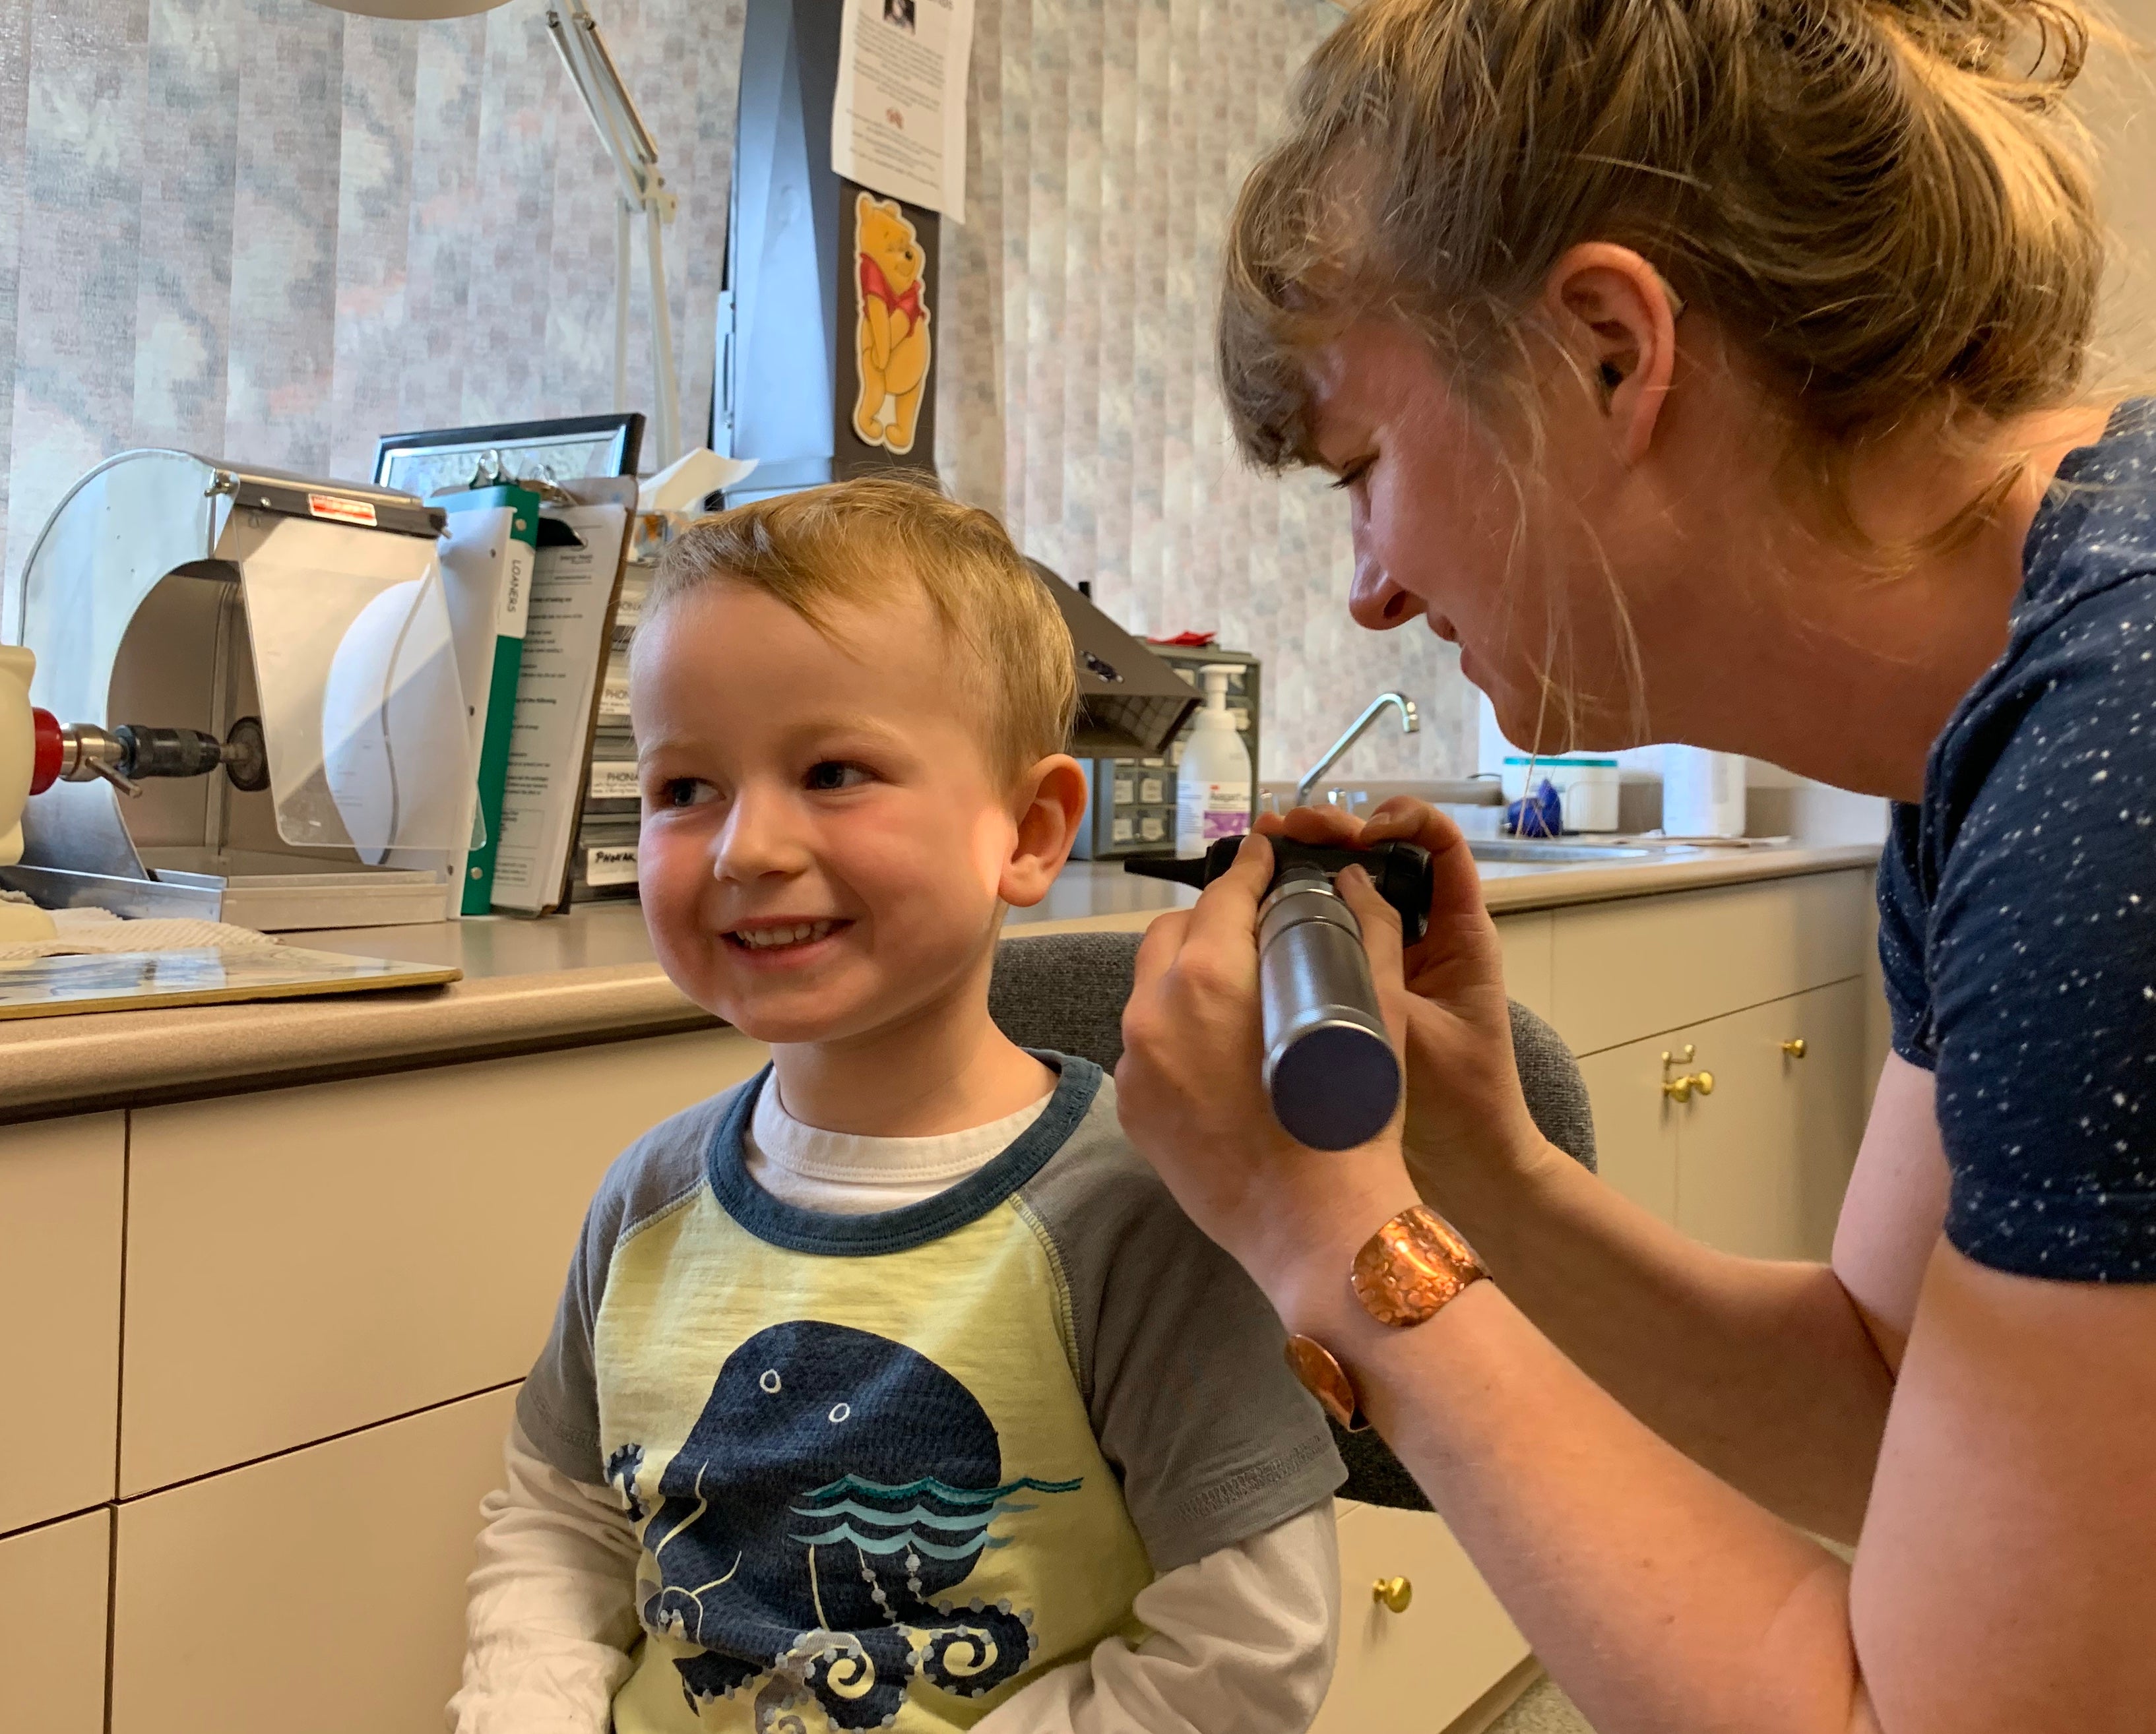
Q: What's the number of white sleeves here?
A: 2